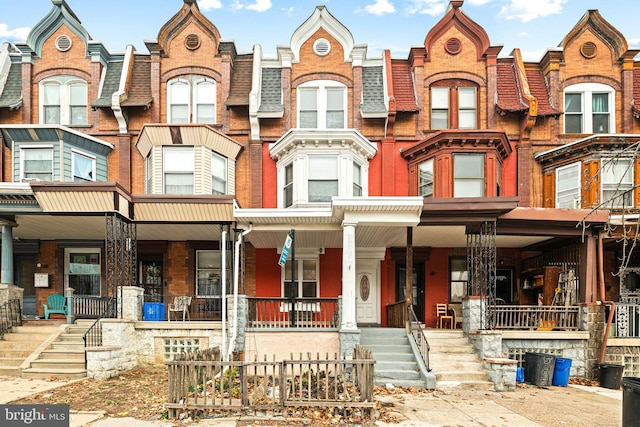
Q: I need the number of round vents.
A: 5